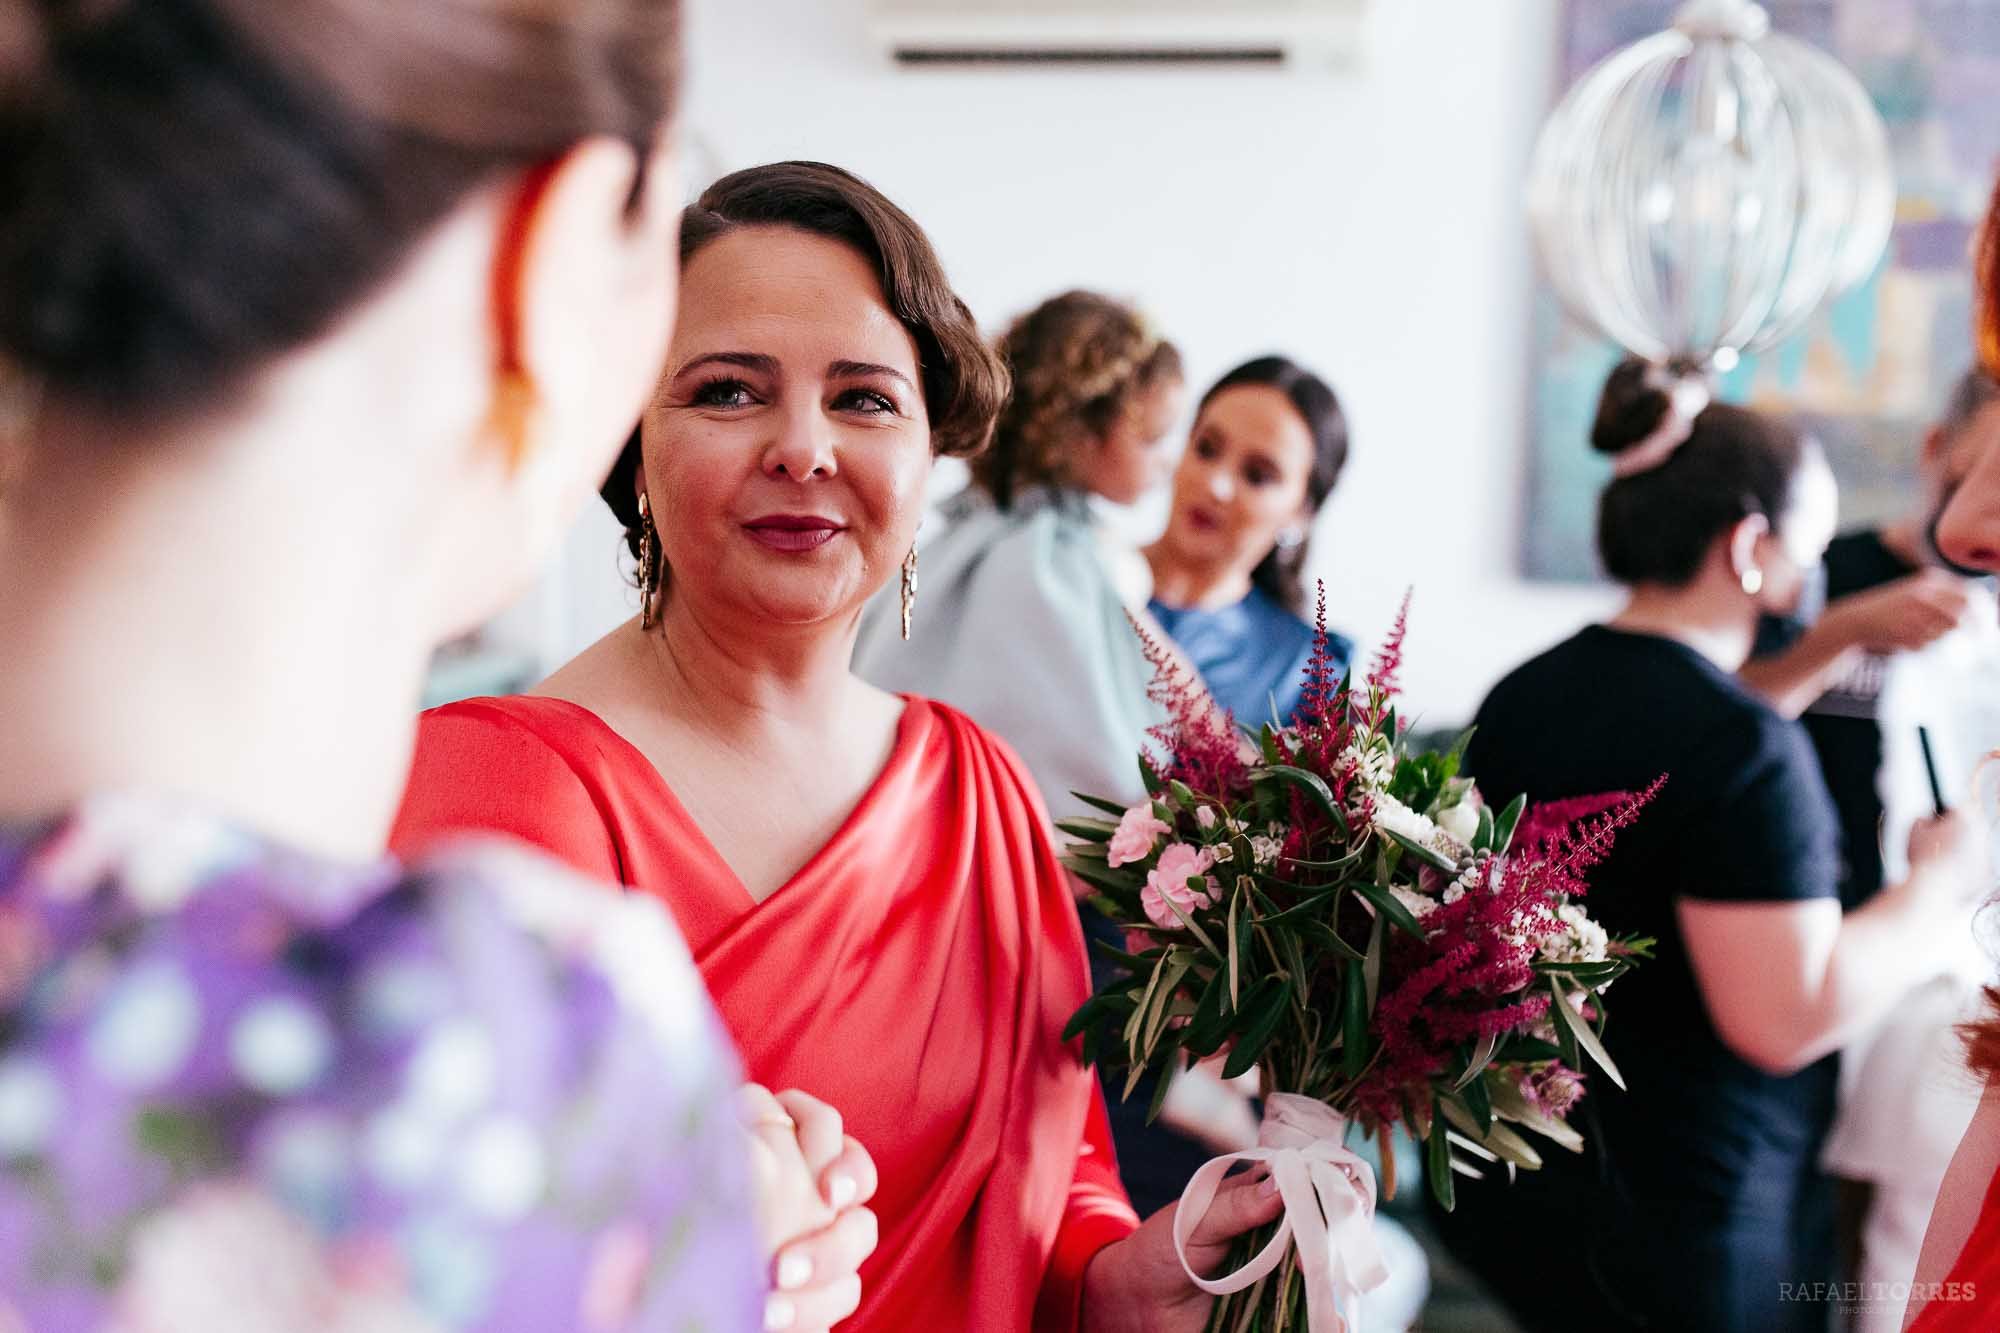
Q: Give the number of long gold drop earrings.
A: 2